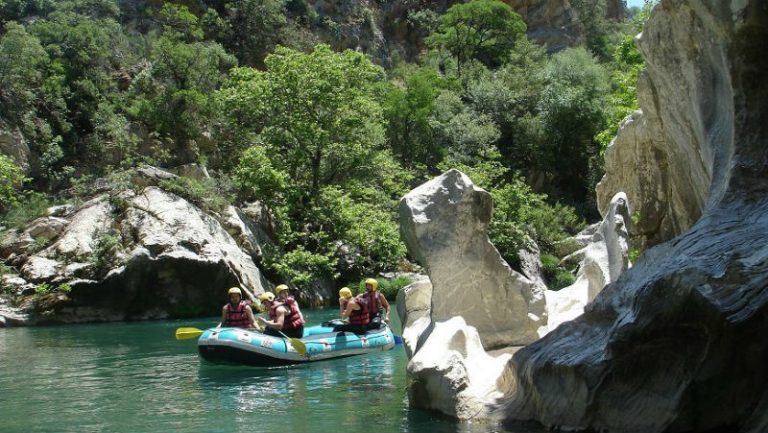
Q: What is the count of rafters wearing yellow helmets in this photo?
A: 5